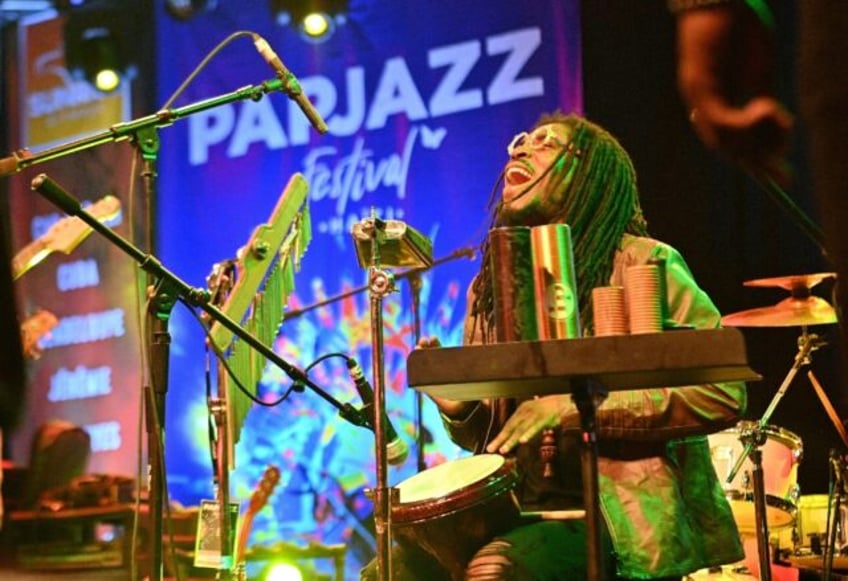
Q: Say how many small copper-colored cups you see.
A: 2